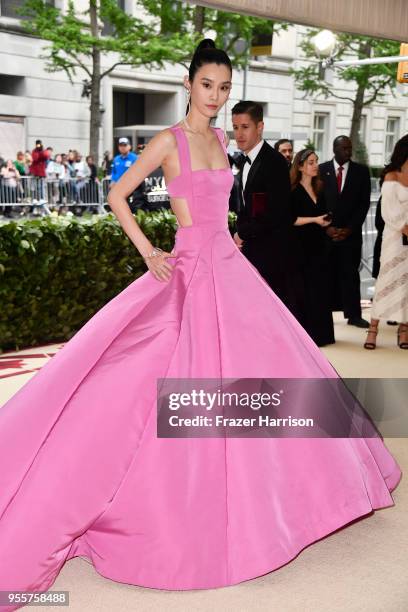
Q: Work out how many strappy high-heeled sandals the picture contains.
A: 2